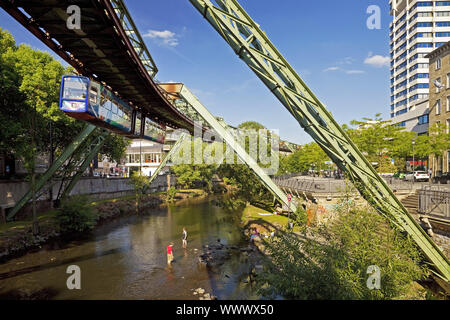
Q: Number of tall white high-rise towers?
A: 1